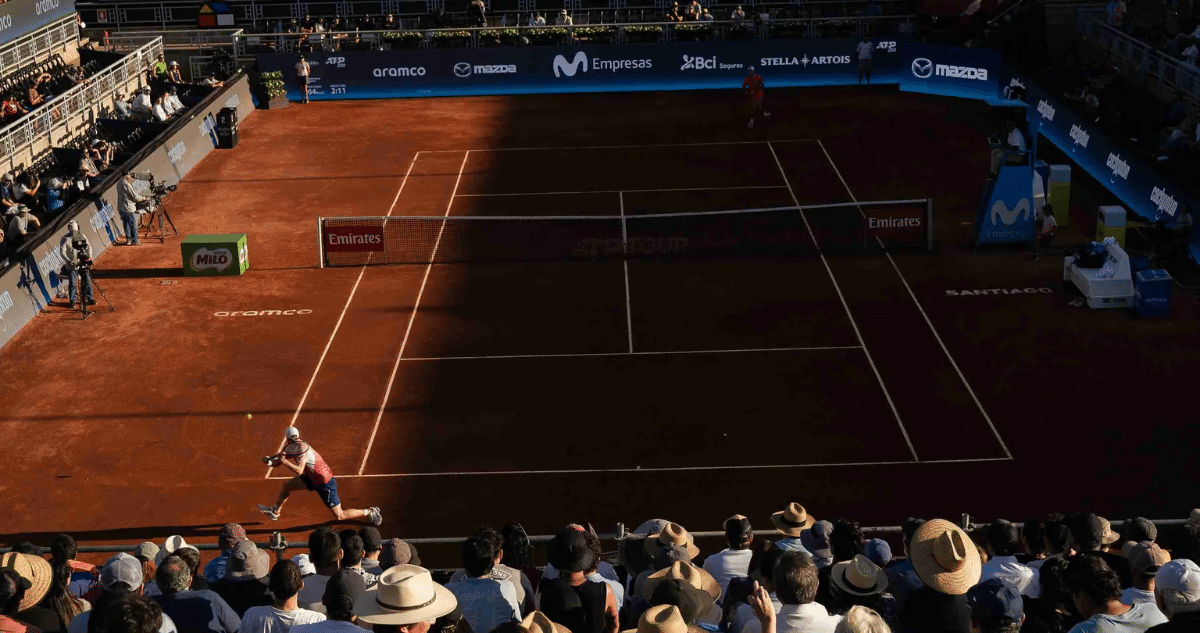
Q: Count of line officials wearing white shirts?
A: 2